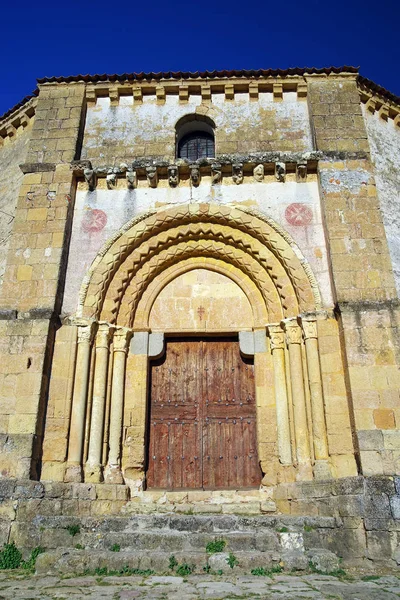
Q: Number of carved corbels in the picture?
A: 11